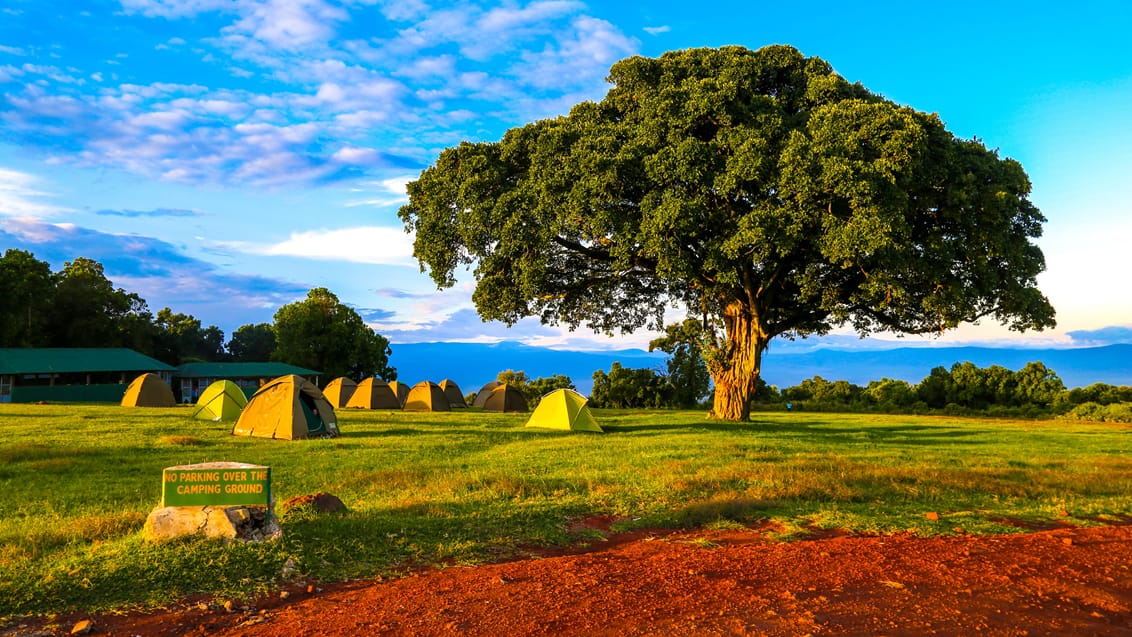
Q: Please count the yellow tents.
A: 2